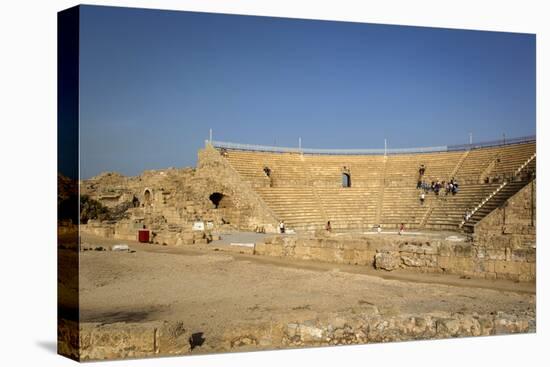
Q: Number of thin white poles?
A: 4